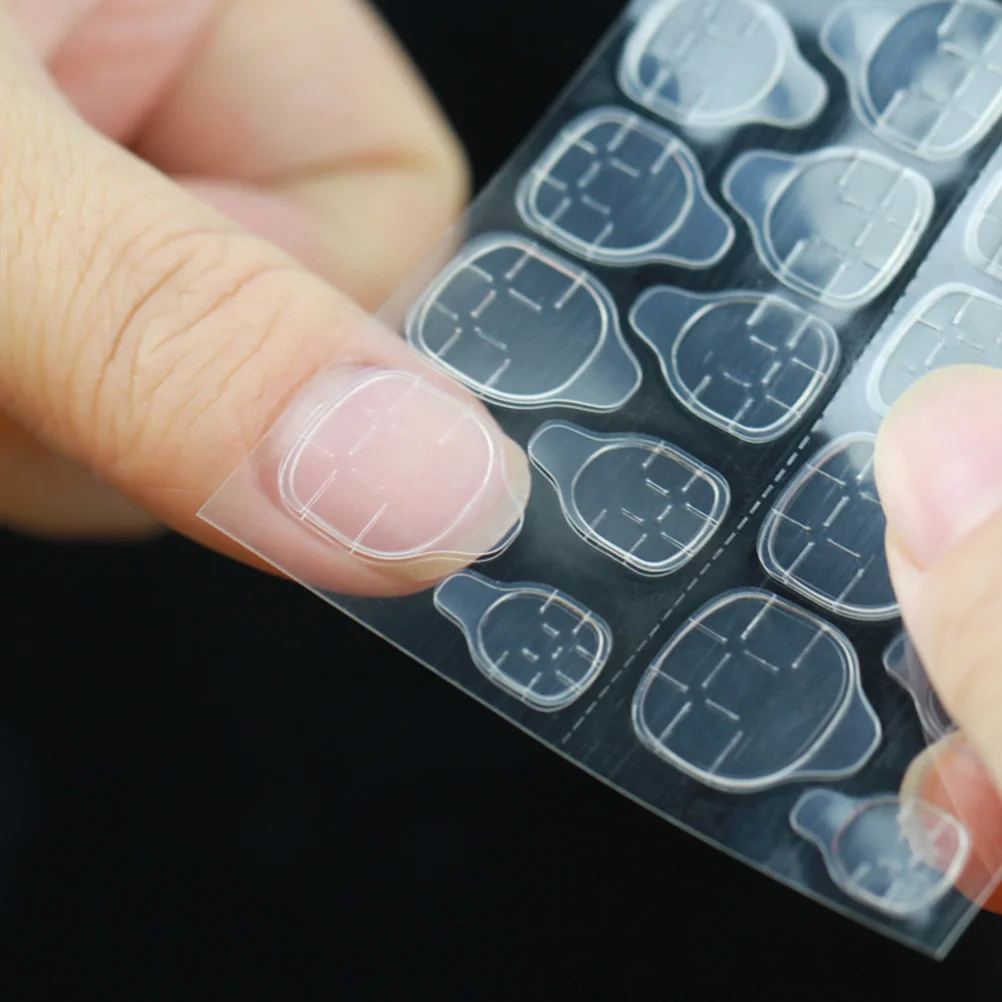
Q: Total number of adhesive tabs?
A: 15